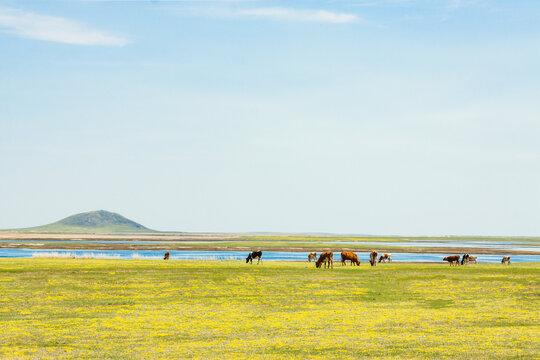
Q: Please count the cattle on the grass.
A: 11